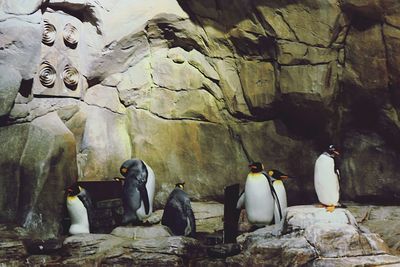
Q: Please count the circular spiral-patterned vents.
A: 4